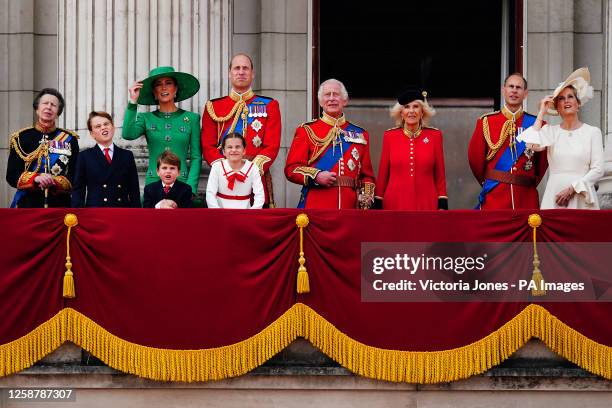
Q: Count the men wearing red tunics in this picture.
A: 3